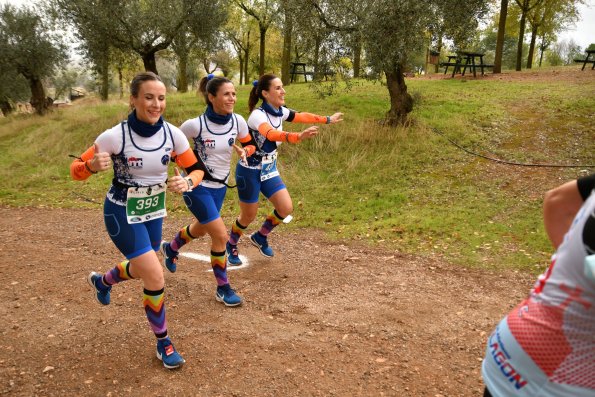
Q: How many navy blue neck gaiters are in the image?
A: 3